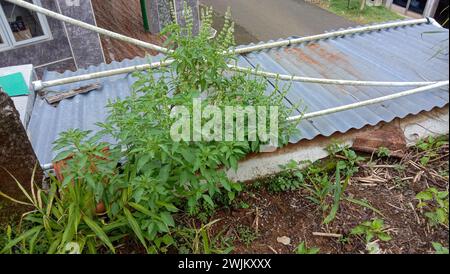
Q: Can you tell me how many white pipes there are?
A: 3